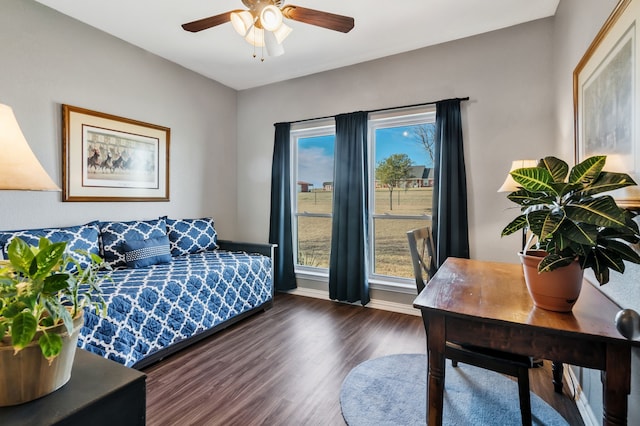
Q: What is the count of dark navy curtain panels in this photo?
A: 3